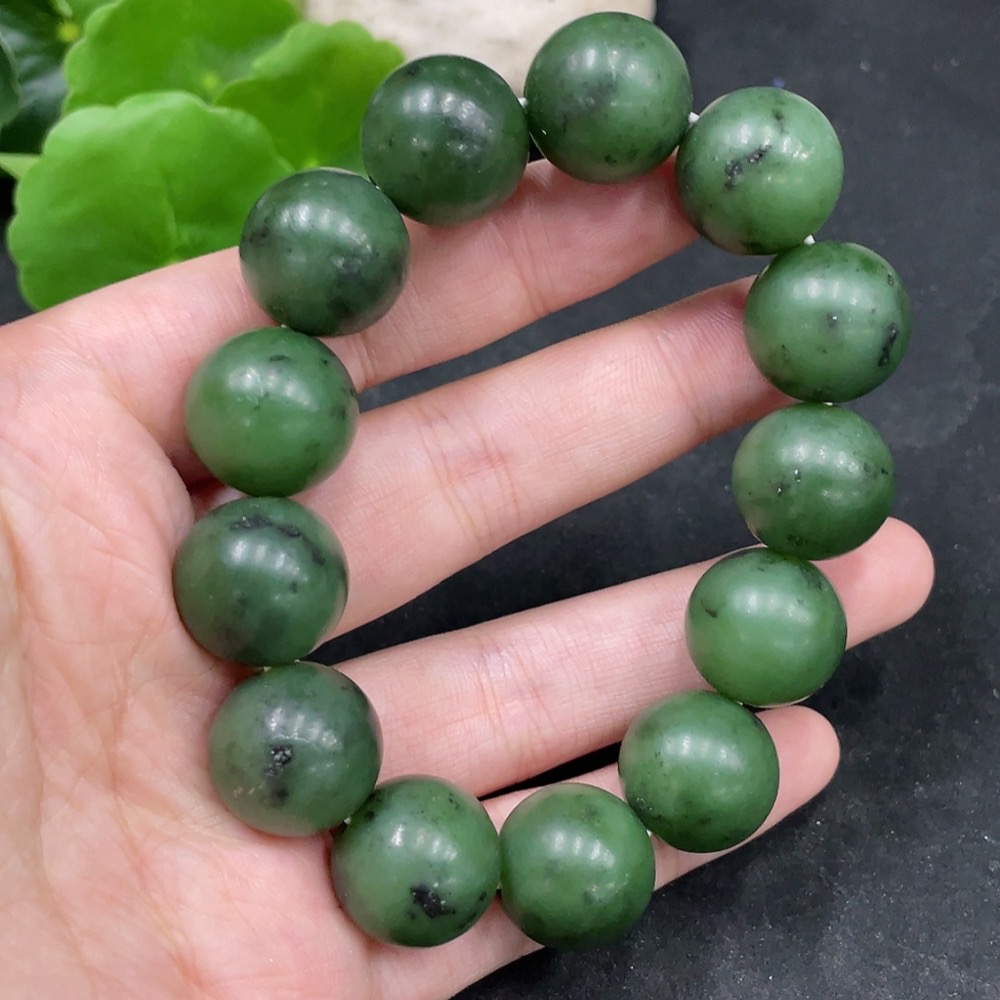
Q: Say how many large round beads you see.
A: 13